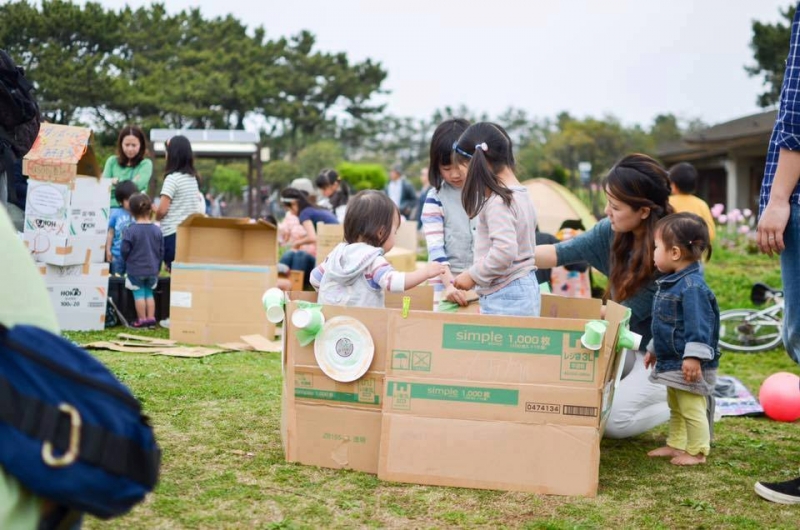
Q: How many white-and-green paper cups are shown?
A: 4